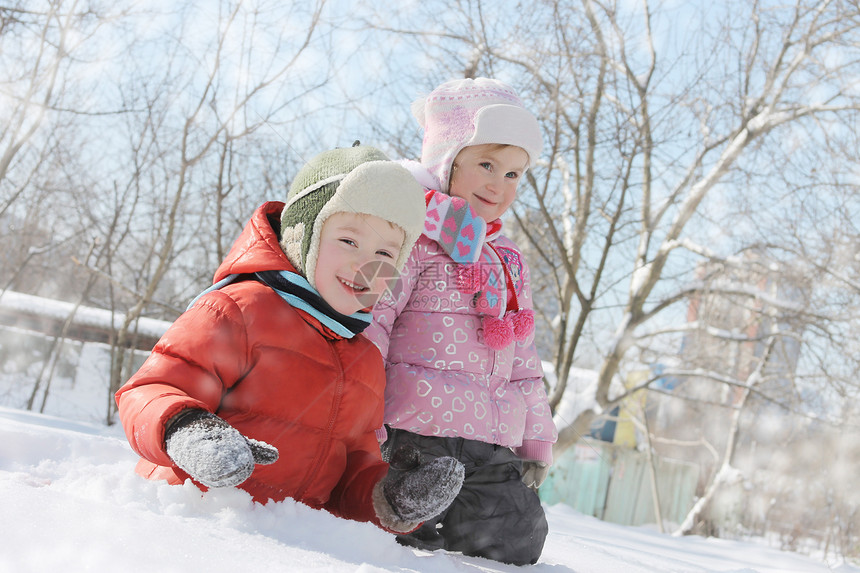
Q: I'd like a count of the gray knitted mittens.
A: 2